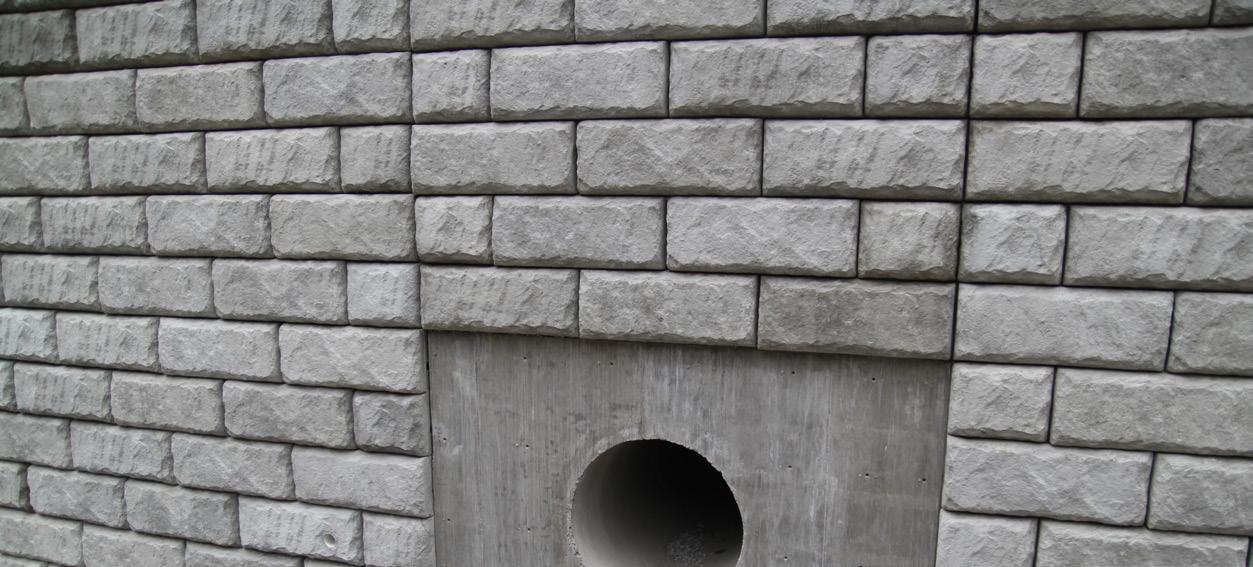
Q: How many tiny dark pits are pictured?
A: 13